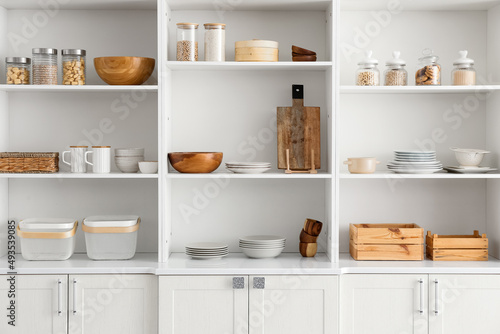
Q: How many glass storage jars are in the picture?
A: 9